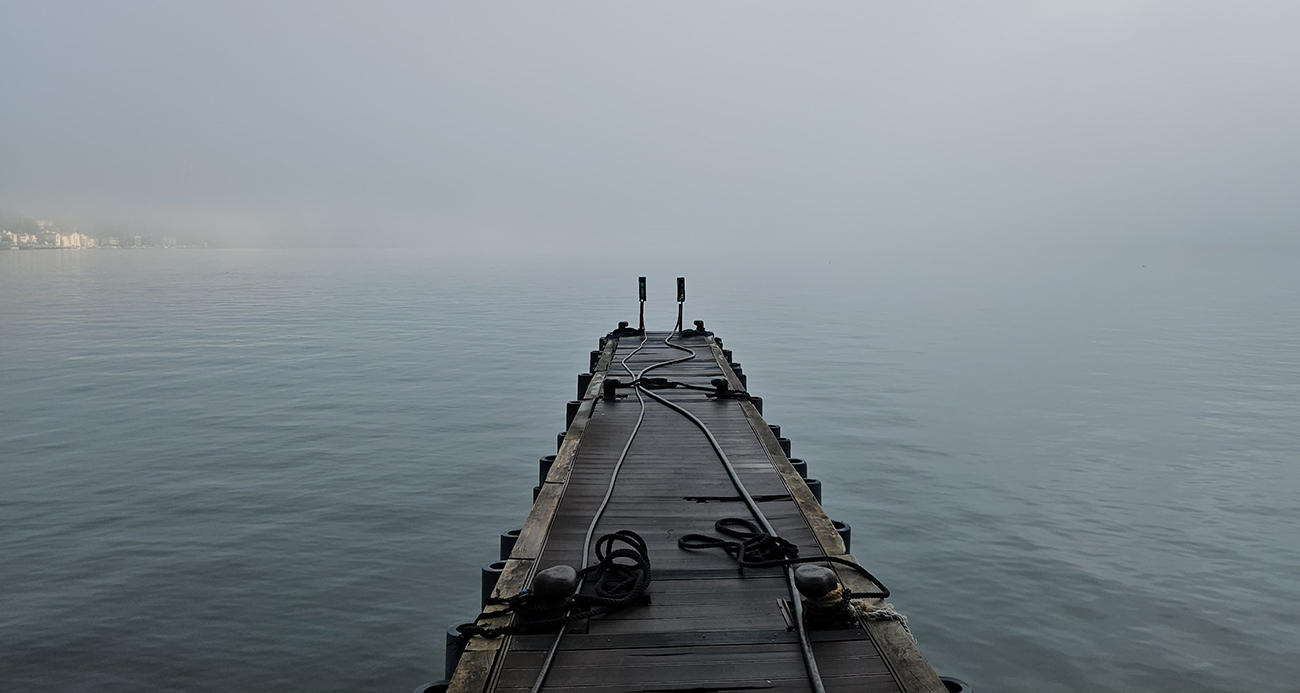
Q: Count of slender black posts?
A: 2